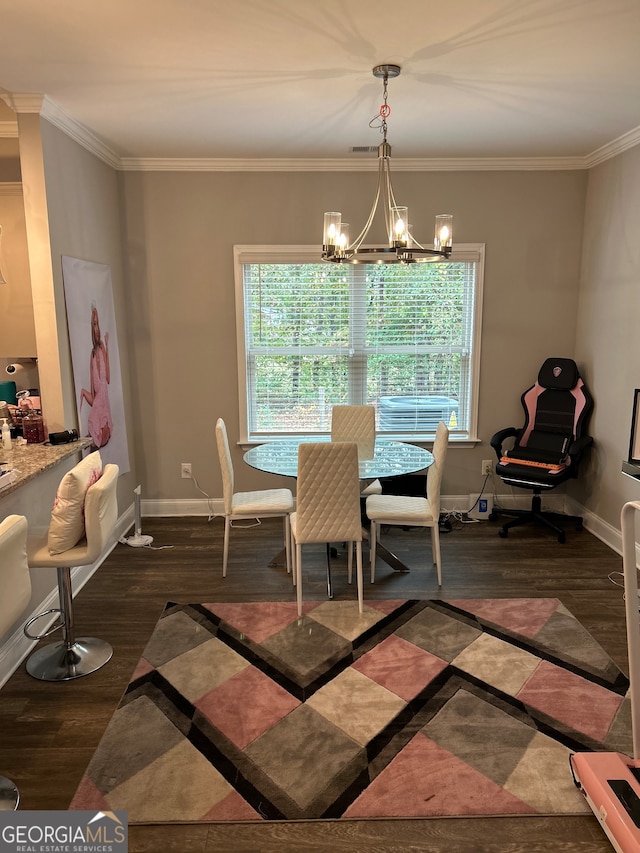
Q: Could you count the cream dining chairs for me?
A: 4